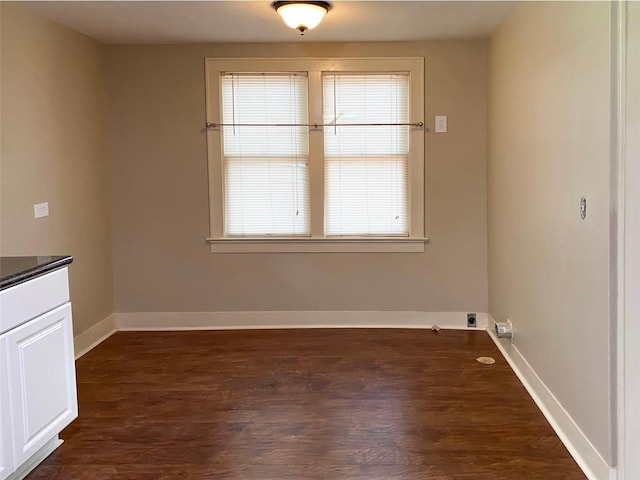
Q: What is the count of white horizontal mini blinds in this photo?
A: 2